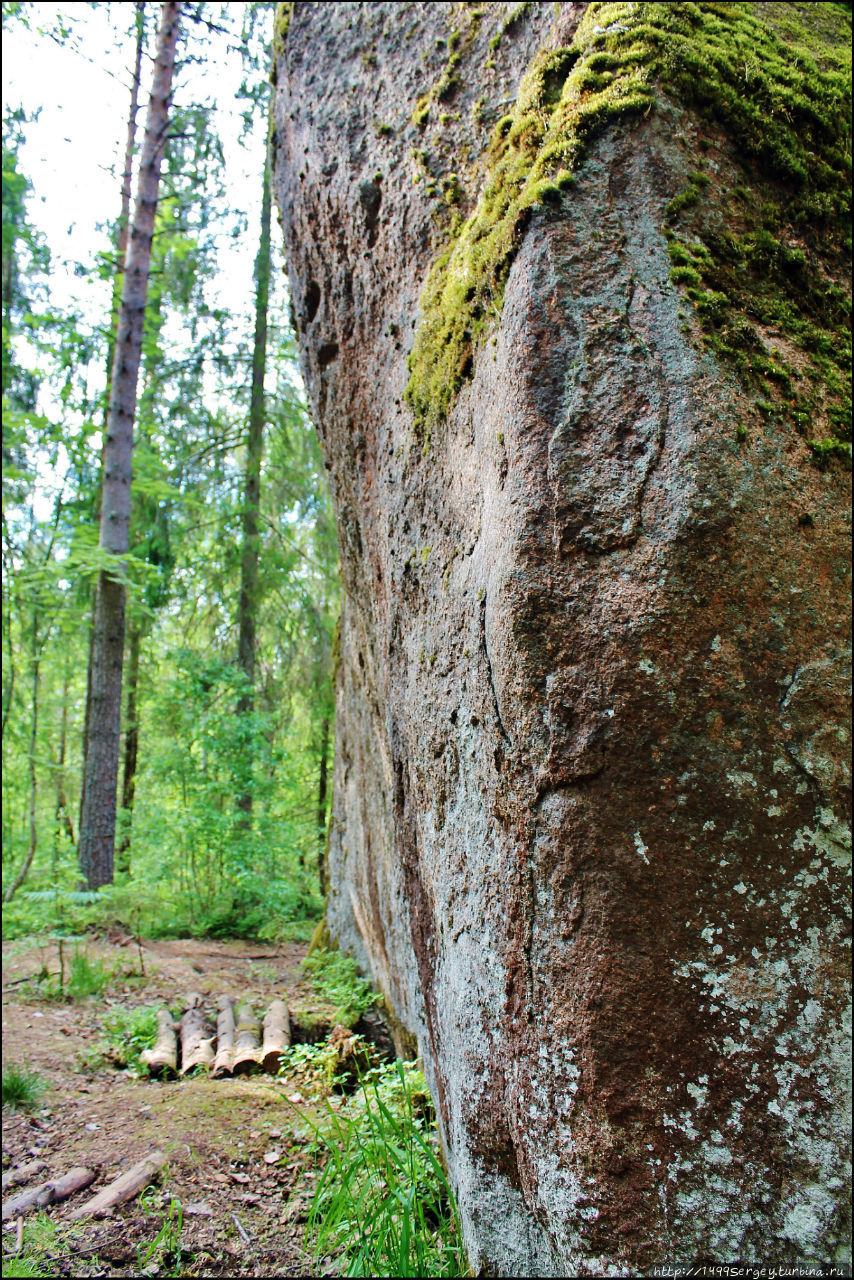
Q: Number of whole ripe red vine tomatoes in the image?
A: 0